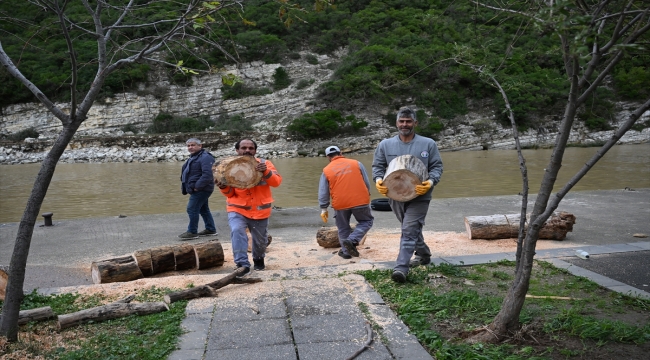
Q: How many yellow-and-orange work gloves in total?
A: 3